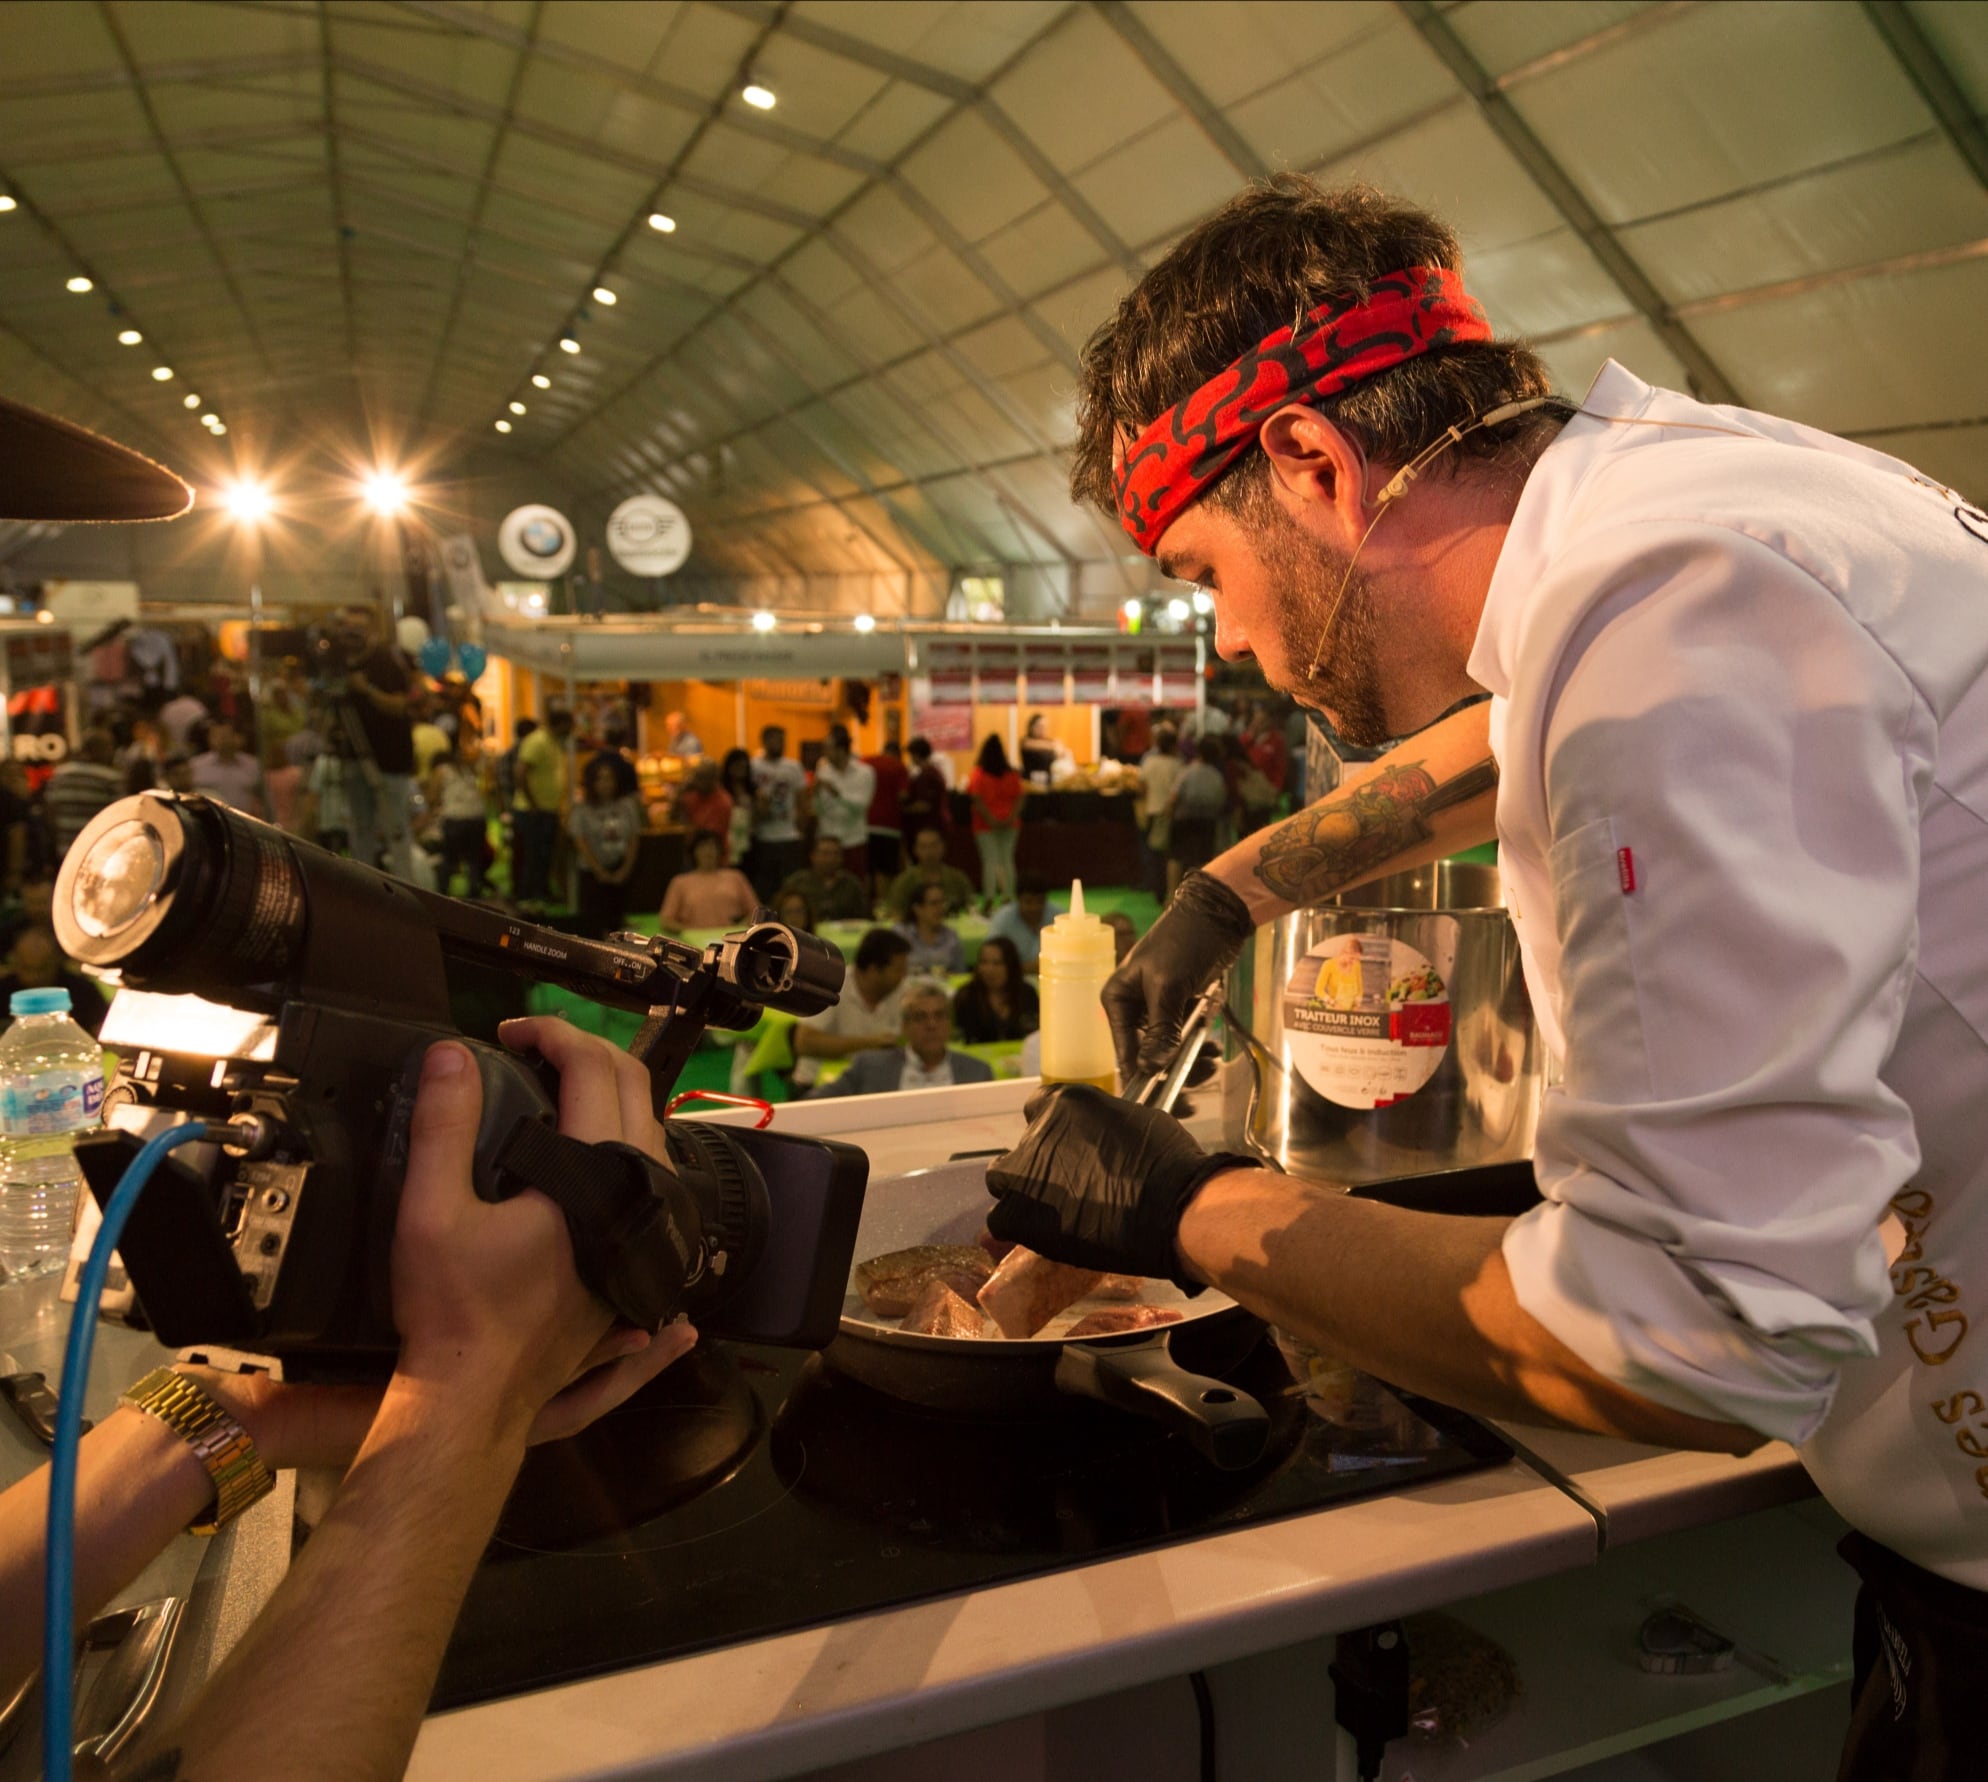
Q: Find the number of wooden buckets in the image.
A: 0